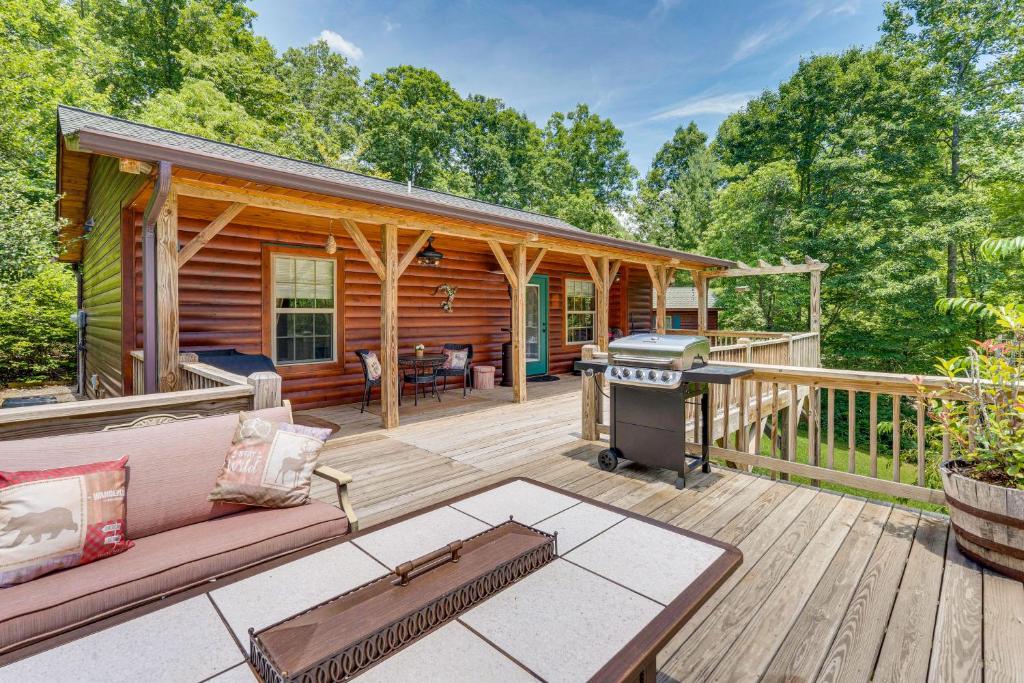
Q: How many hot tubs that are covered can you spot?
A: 1